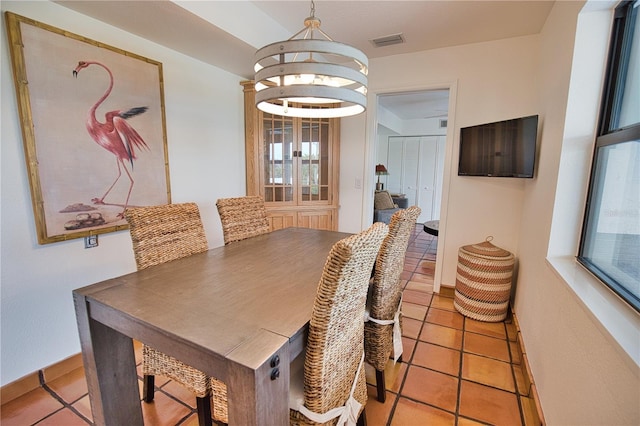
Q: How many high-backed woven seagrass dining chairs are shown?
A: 4